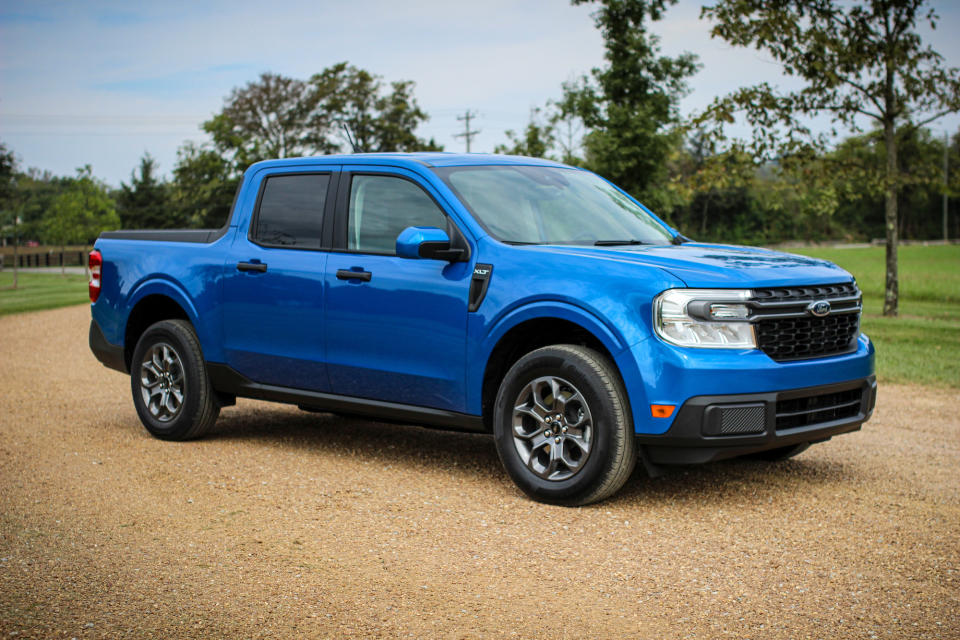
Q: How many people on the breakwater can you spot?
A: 0